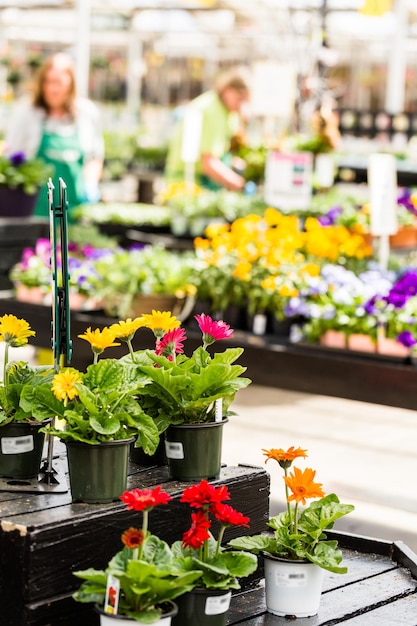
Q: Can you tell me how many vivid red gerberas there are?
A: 4